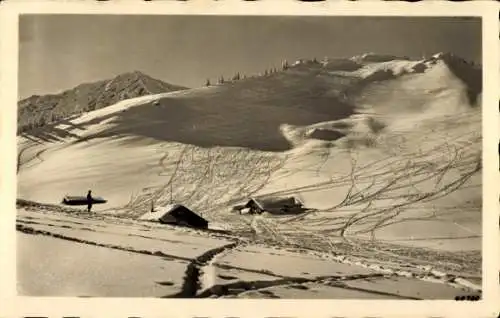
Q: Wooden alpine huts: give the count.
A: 3